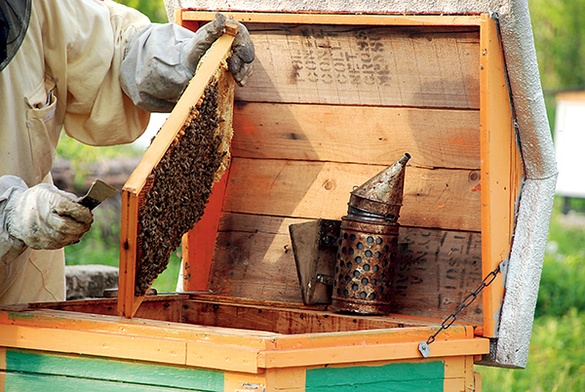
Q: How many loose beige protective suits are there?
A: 1